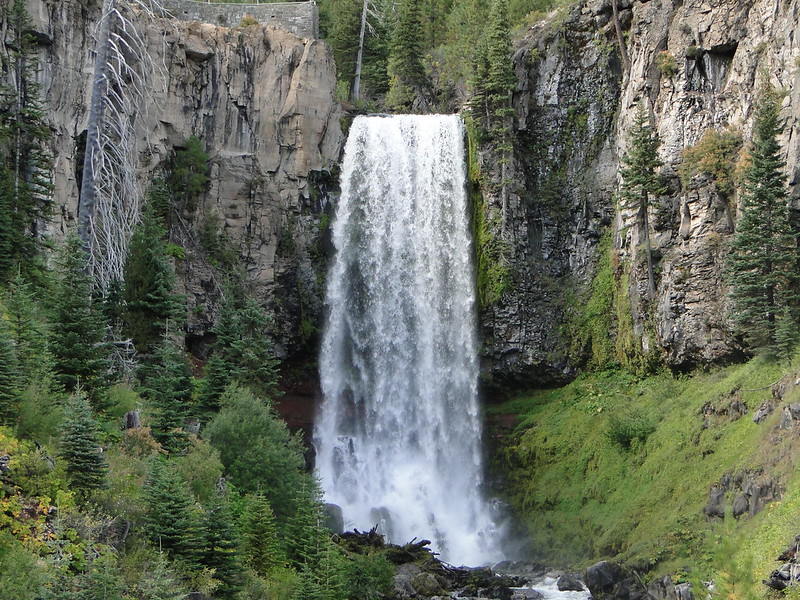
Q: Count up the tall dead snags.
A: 2